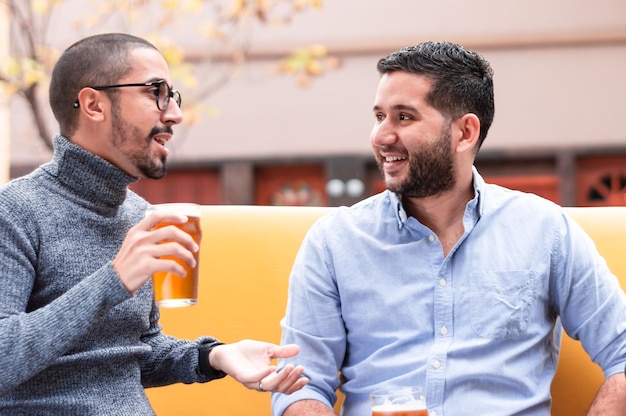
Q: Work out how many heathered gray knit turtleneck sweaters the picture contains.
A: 1